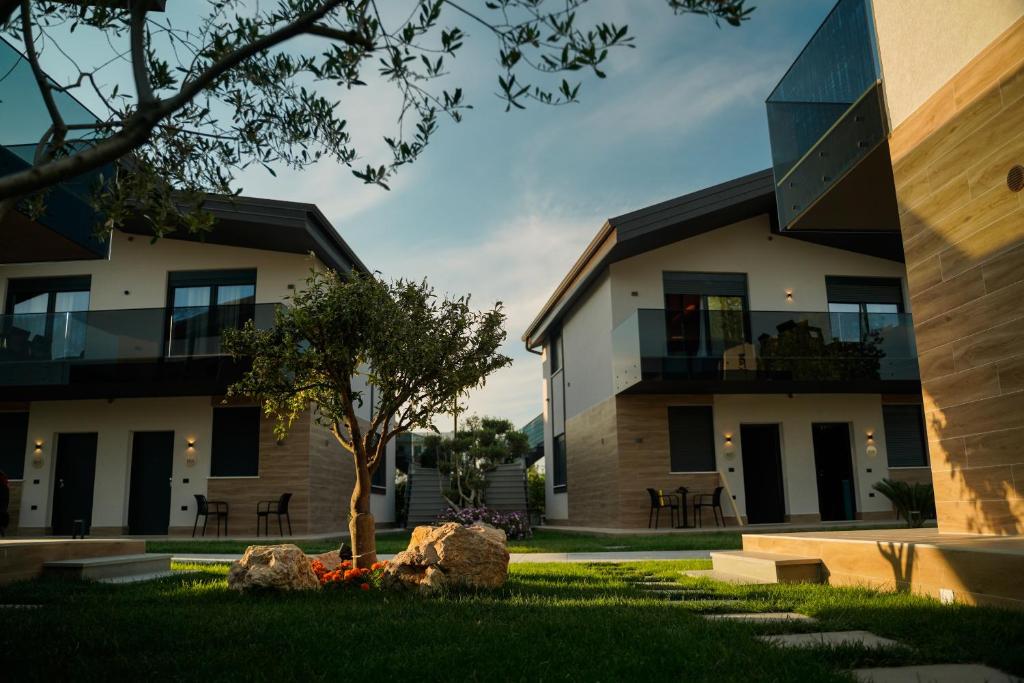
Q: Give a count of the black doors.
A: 4